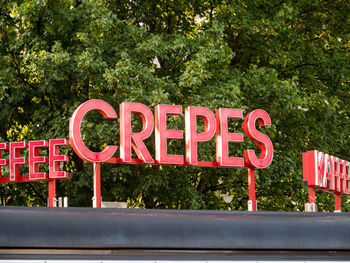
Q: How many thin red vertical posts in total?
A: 5